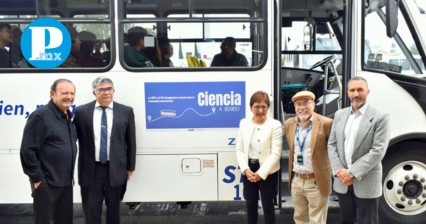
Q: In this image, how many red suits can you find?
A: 0